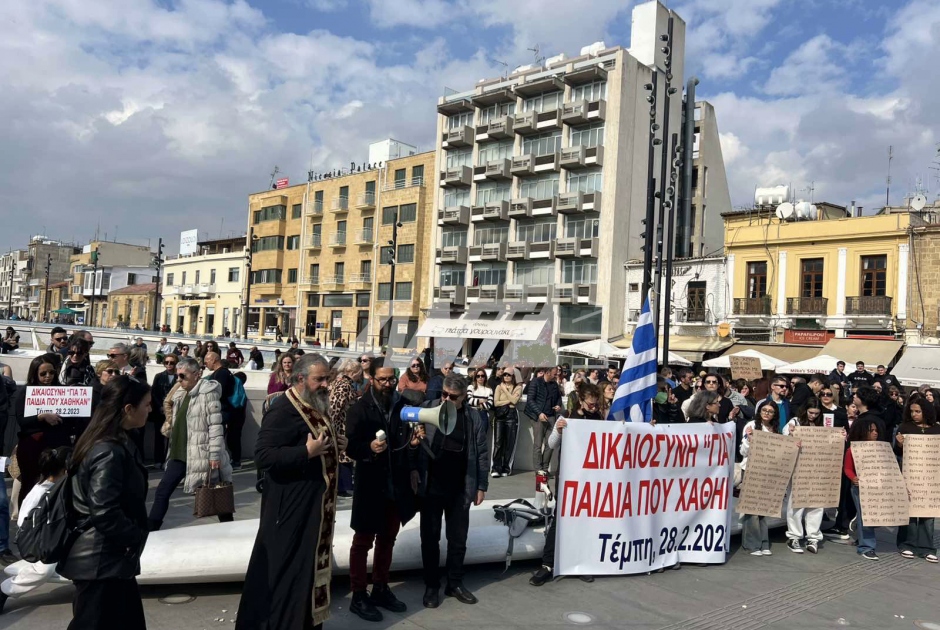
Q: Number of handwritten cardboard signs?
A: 5